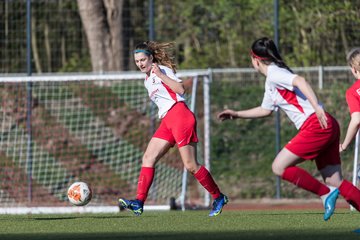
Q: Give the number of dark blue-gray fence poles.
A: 3